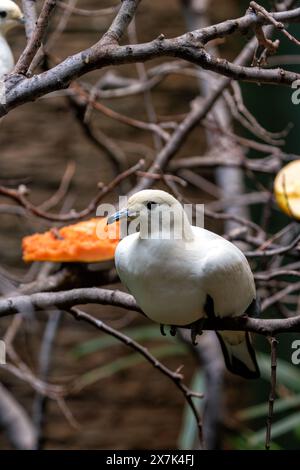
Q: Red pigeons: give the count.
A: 0